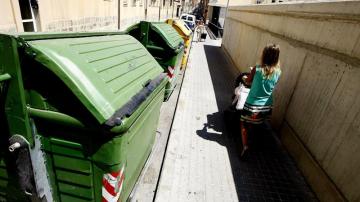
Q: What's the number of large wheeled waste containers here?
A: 3